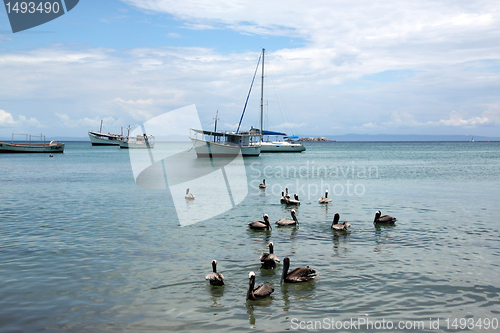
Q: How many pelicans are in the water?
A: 14